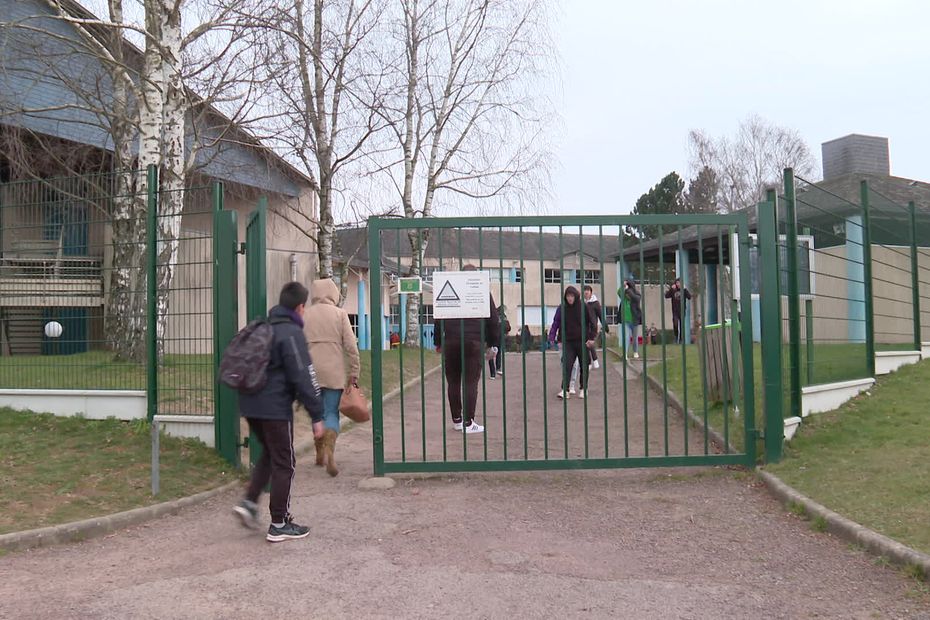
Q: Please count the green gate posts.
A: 2